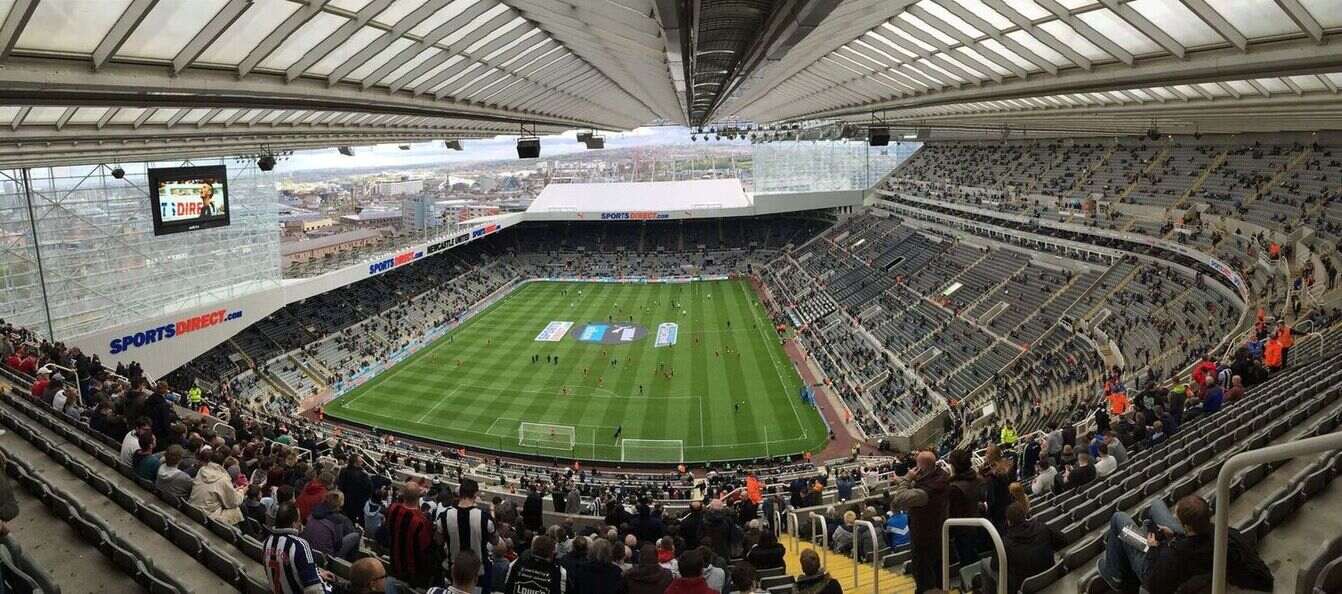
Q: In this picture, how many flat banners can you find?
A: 3